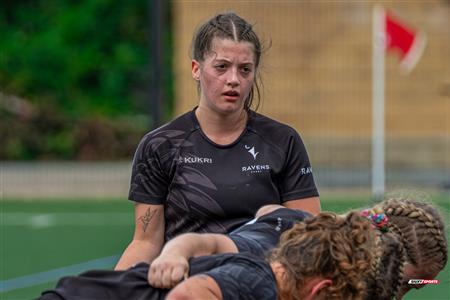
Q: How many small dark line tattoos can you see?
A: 1